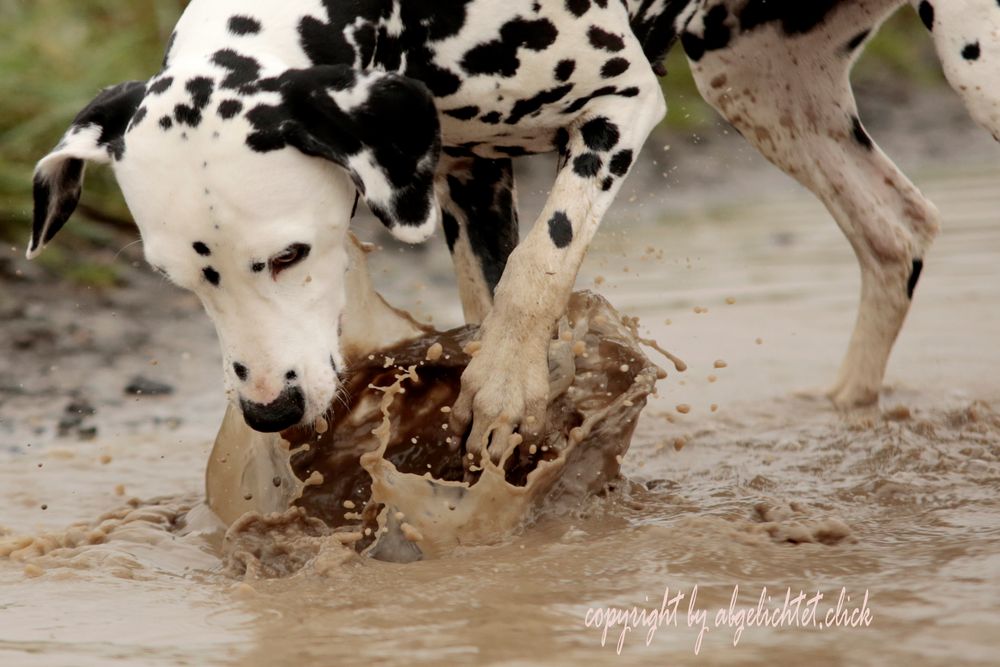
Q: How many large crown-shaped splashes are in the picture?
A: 1